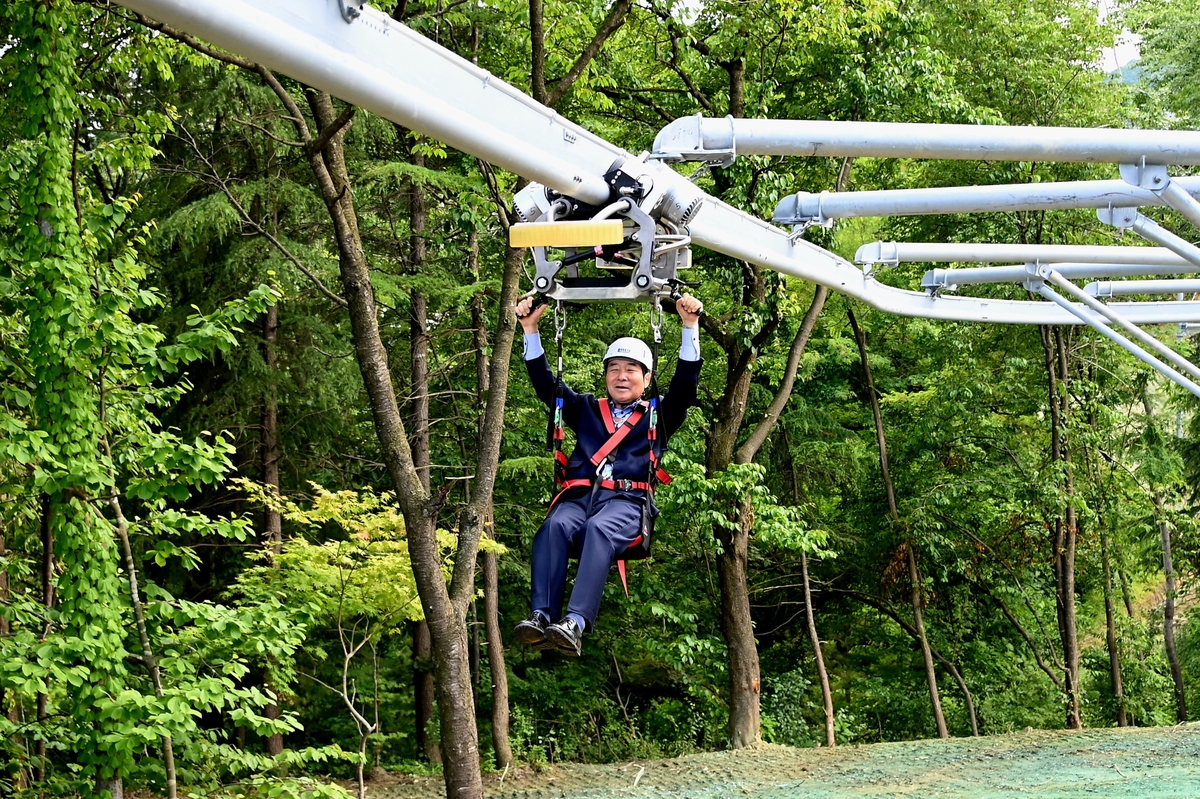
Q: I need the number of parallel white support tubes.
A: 5